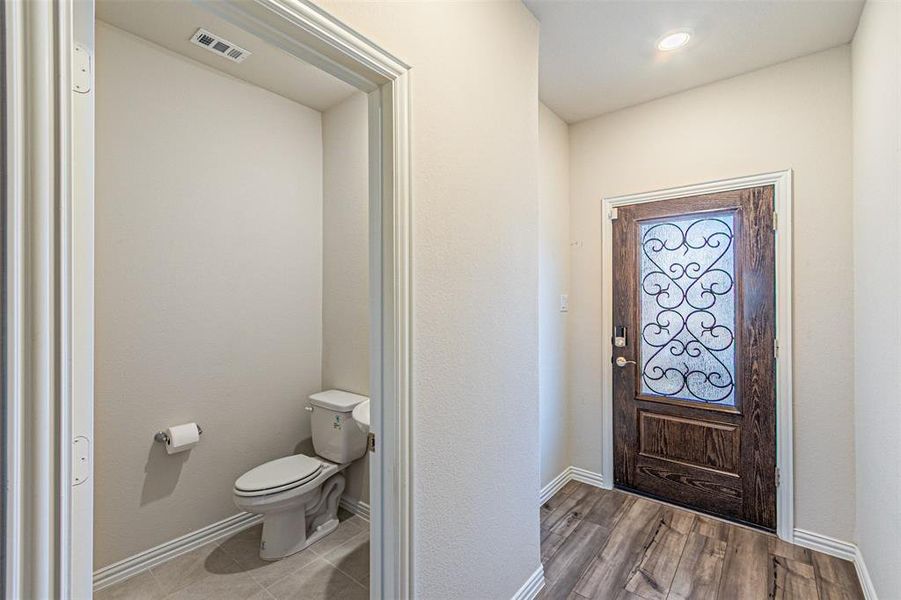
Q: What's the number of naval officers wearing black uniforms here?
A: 0